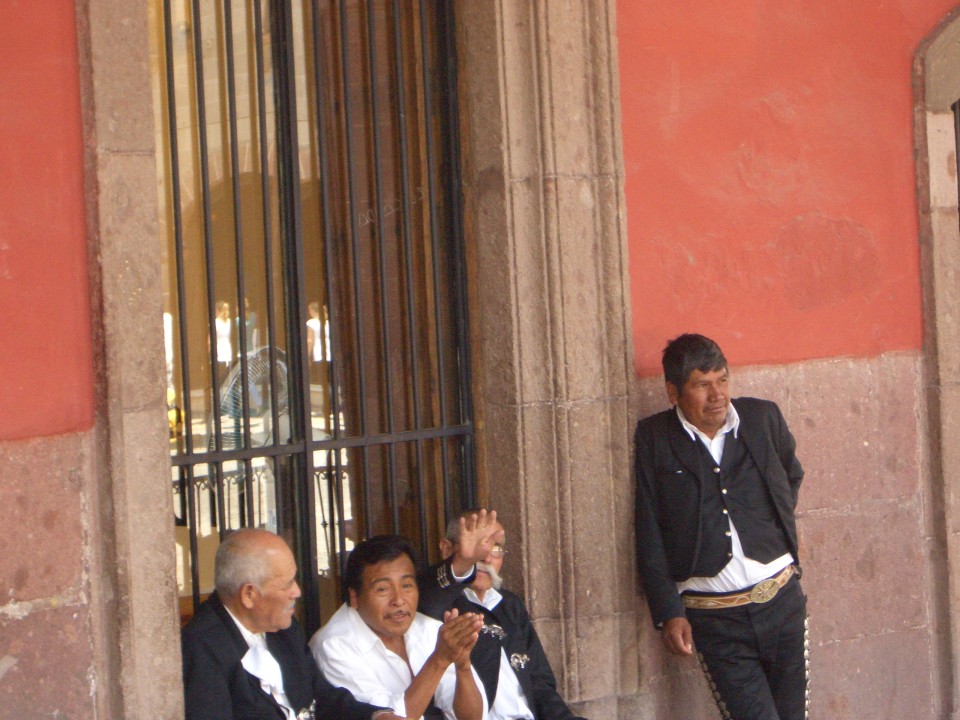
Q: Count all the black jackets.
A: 3